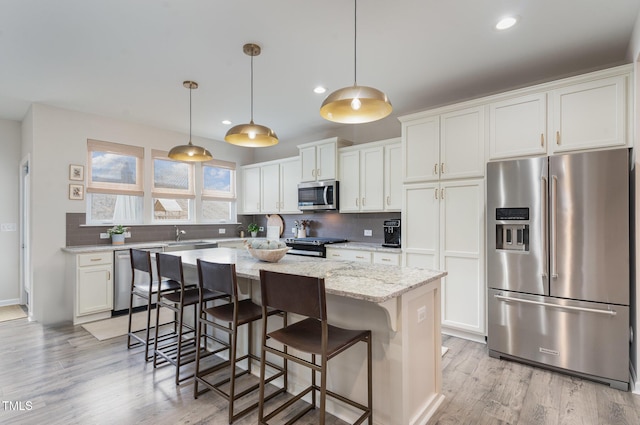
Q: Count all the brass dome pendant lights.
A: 3